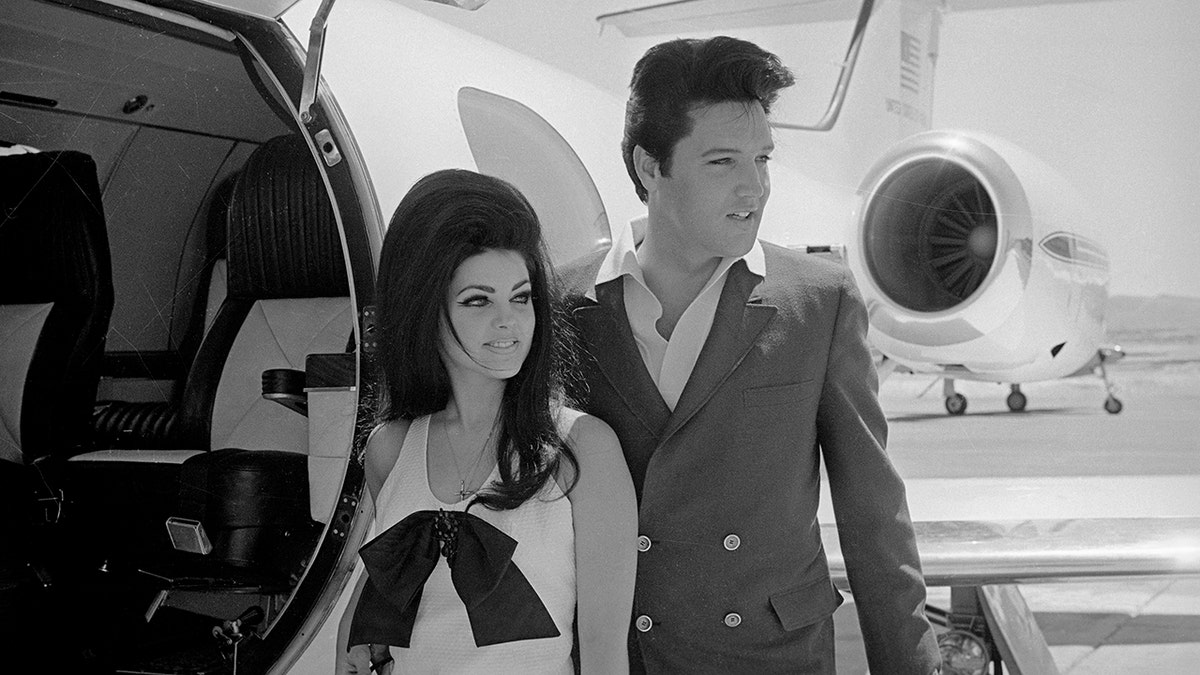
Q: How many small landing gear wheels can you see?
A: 3